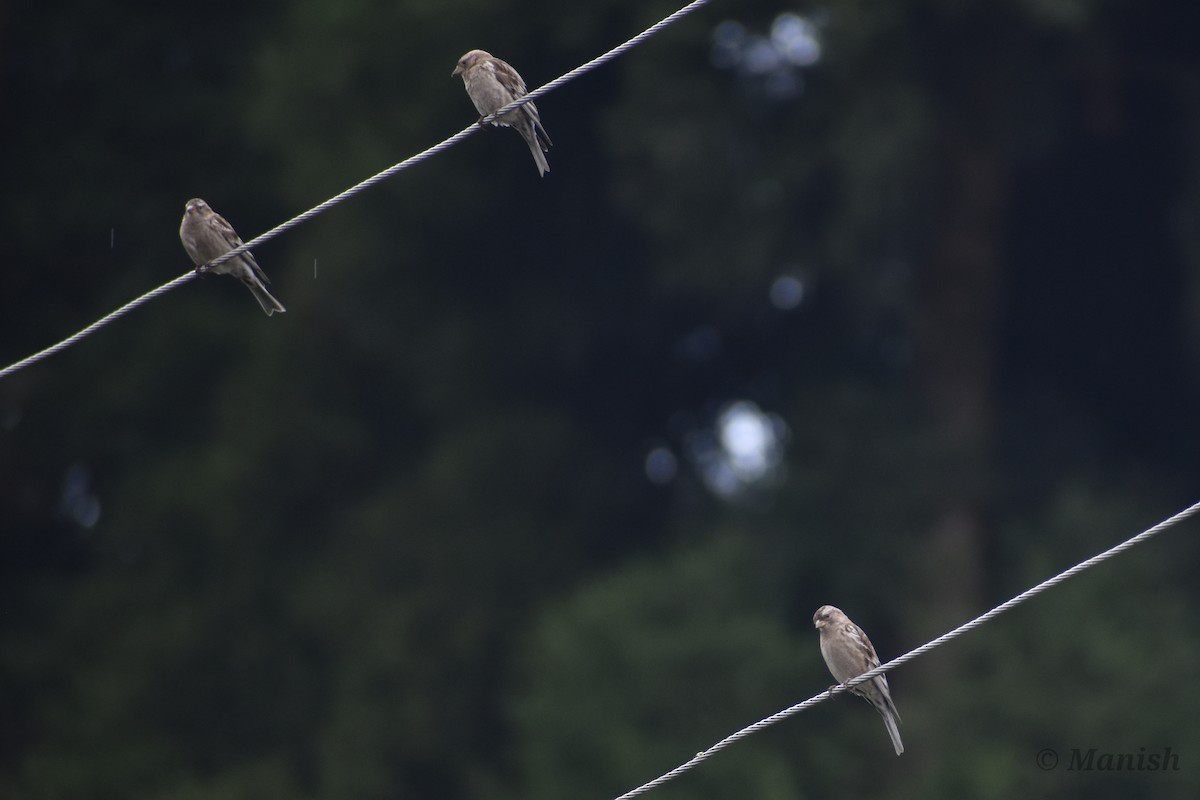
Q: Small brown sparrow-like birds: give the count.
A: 3